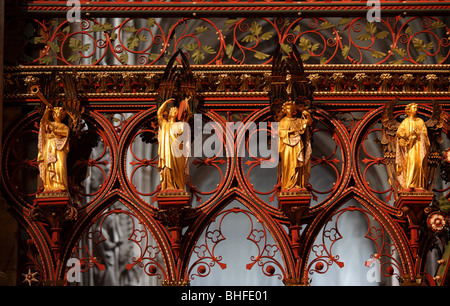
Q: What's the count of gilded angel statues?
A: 4